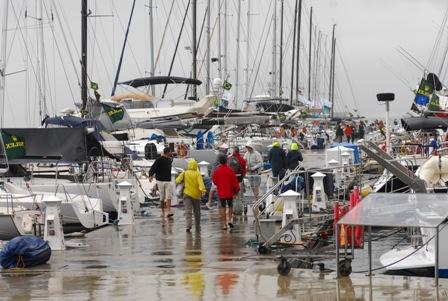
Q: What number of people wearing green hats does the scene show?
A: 2